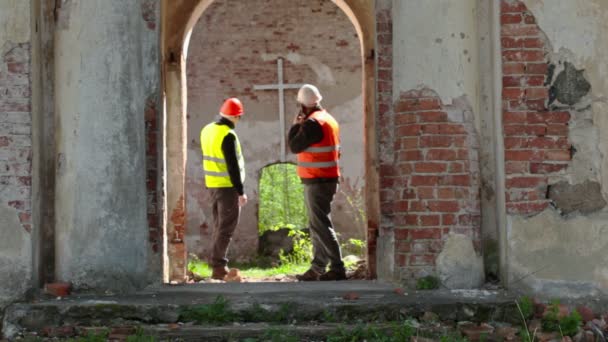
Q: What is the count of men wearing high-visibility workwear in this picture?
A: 2